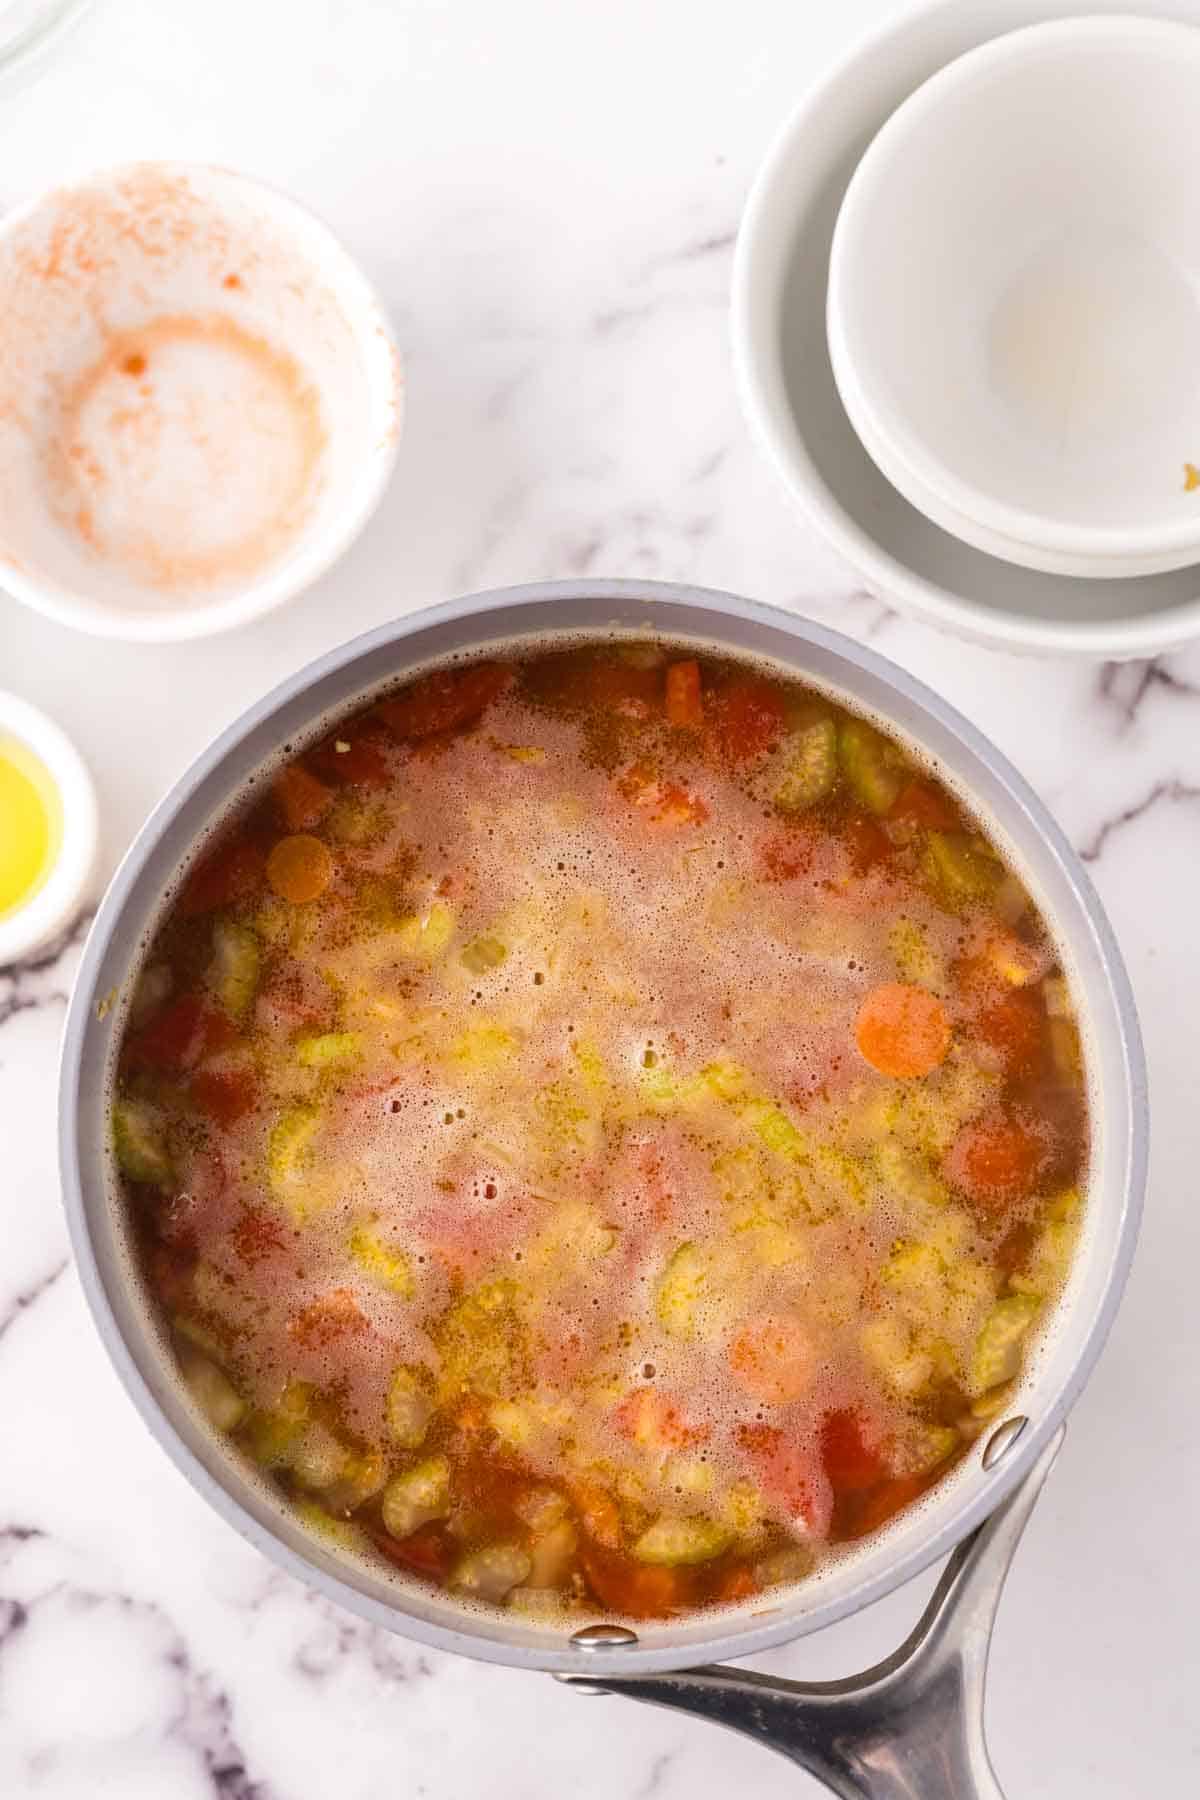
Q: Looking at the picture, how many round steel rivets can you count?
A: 2